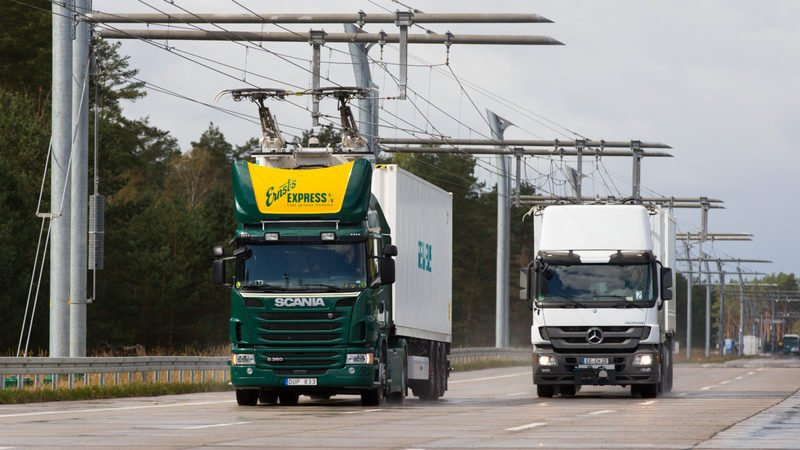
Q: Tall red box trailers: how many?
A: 0